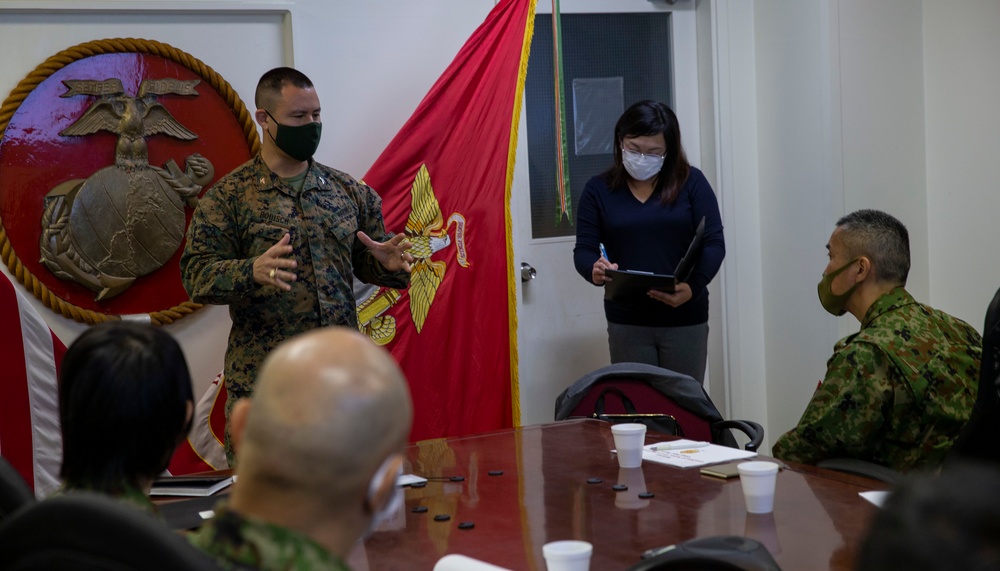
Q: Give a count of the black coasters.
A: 9